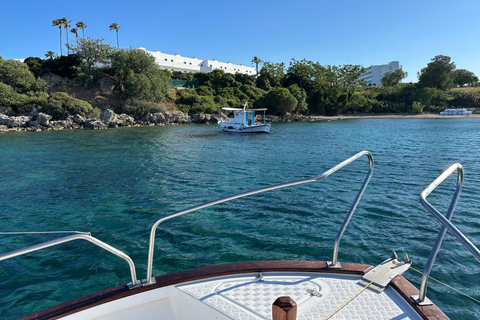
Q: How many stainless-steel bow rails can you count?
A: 3